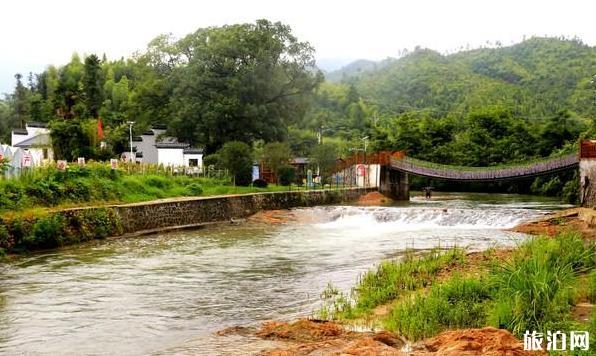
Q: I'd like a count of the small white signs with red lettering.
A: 4